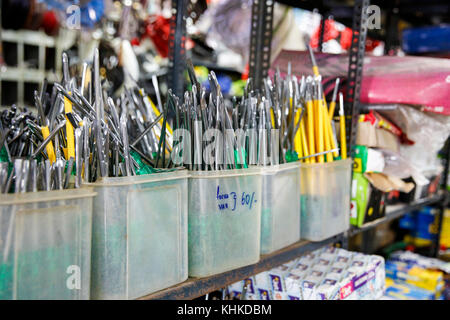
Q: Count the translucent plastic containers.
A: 5